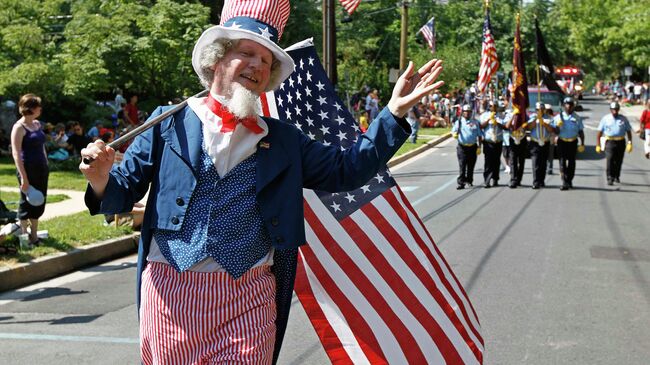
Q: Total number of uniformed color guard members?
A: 6